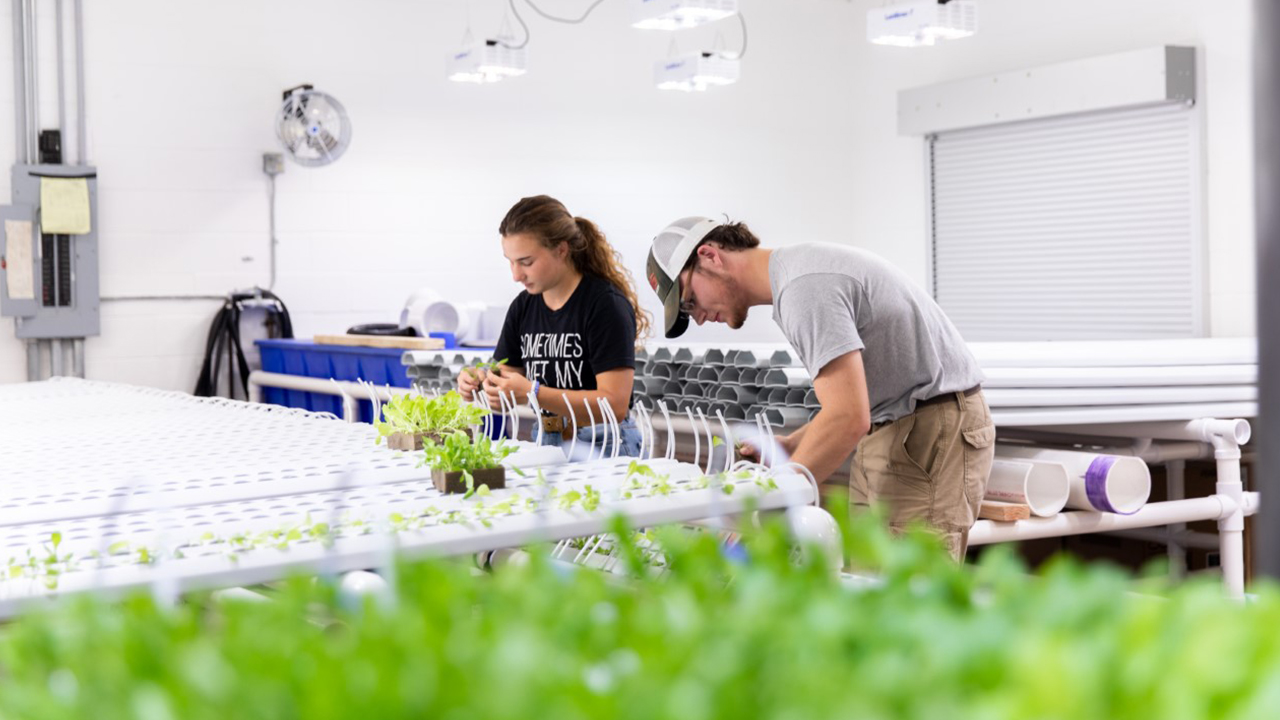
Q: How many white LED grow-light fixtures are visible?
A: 4